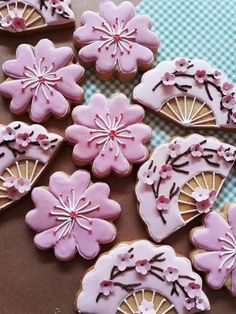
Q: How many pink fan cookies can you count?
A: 5